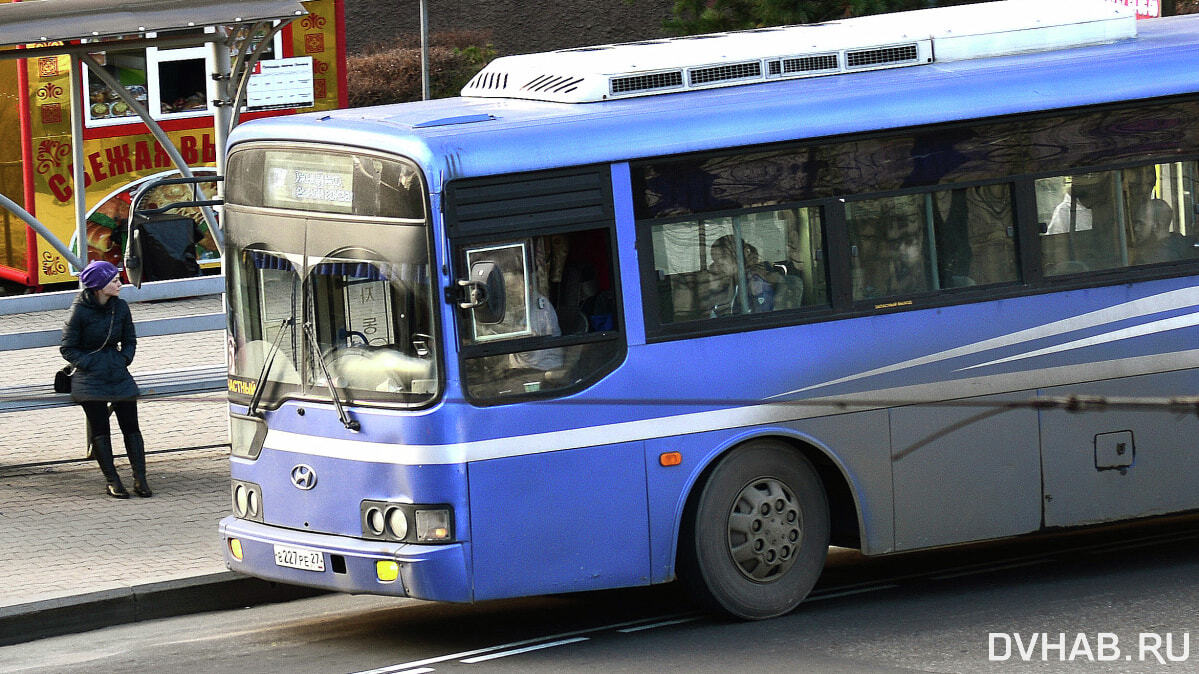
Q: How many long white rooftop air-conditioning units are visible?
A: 1